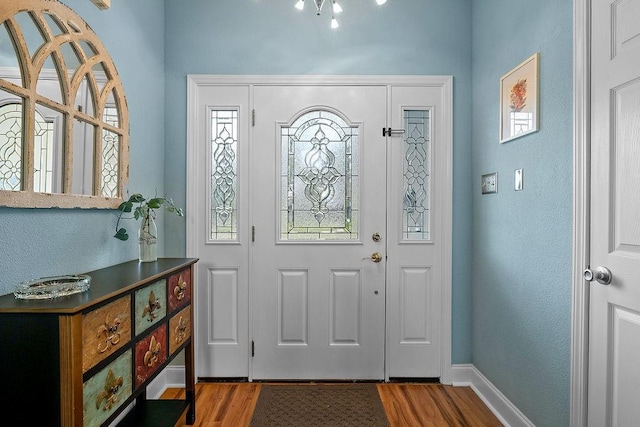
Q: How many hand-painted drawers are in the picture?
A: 6